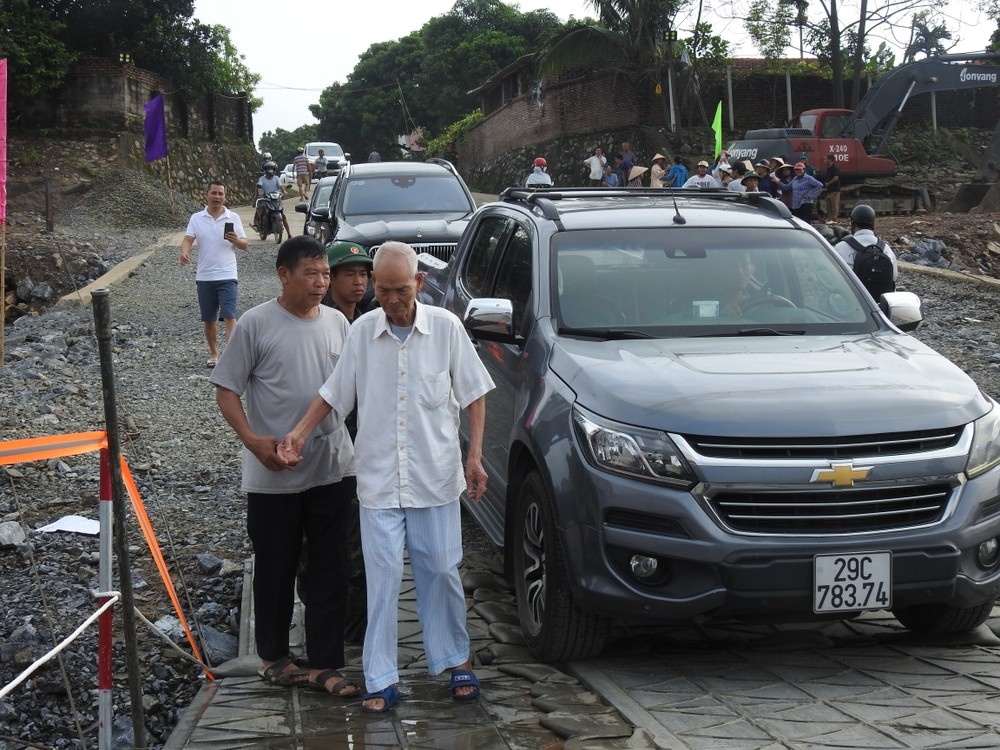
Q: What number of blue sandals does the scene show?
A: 2